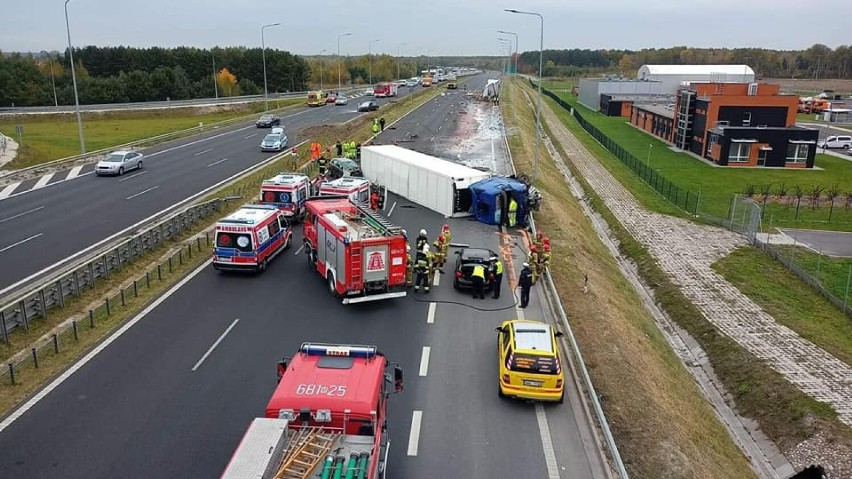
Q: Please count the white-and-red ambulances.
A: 3